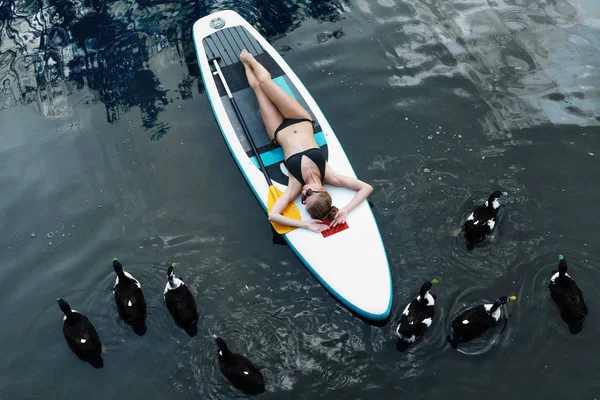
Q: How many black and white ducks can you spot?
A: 8